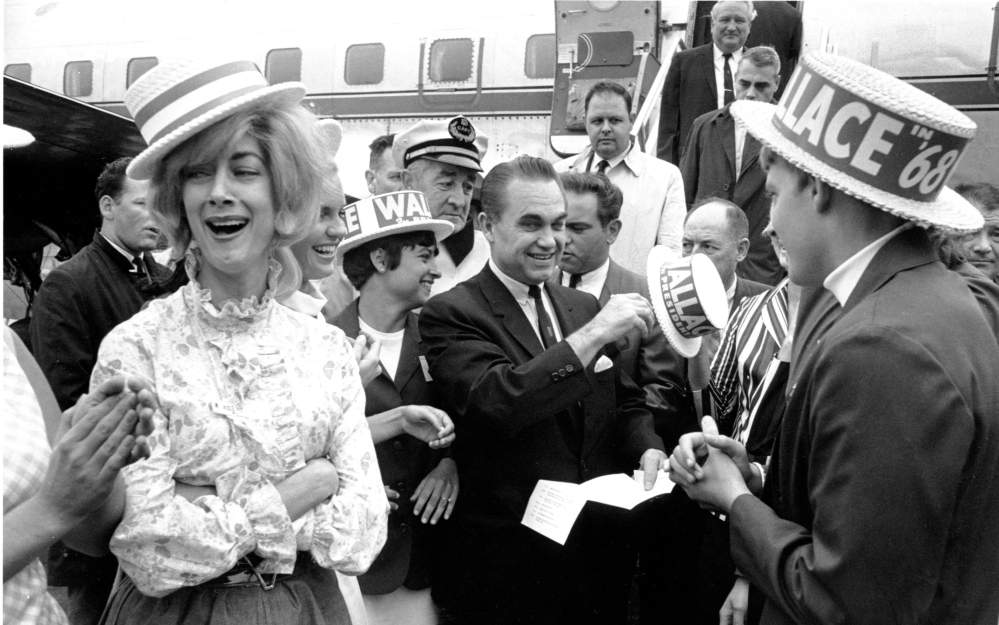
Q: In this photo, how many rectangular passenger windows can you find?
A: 7